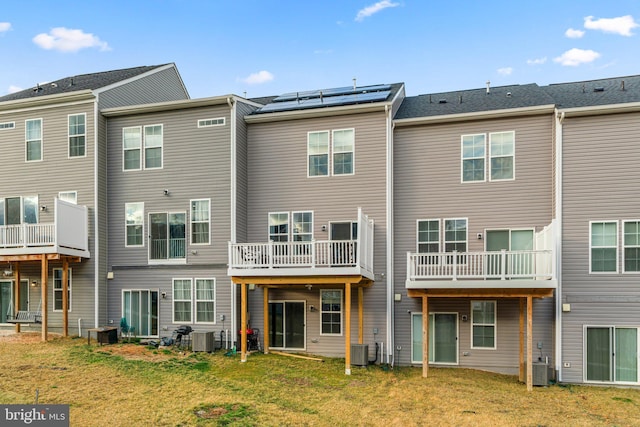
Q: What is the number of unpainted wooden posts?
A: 10